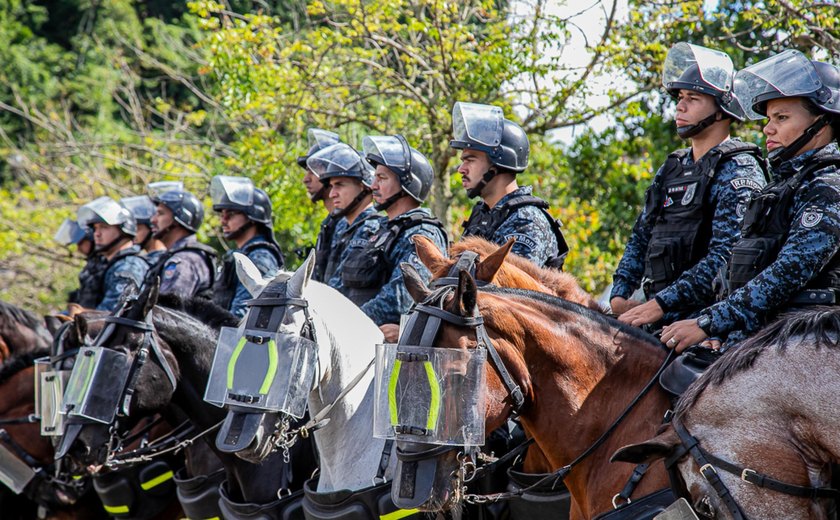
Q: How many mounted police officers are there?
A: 11